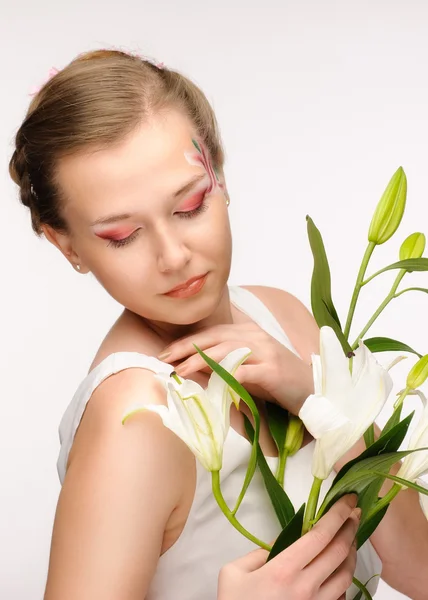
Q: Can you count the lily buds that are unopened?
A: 4